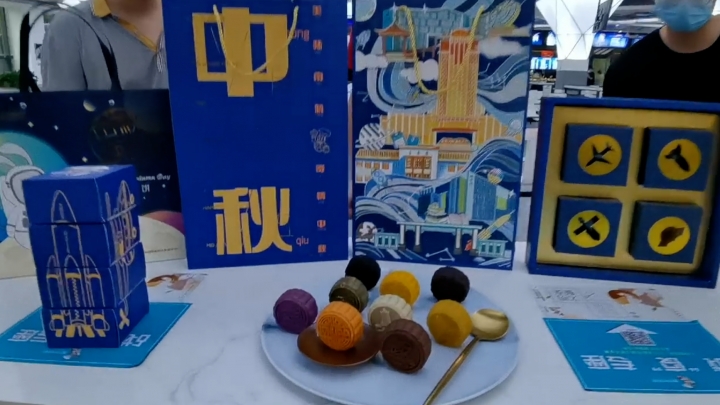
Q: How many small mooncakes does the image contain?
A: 9